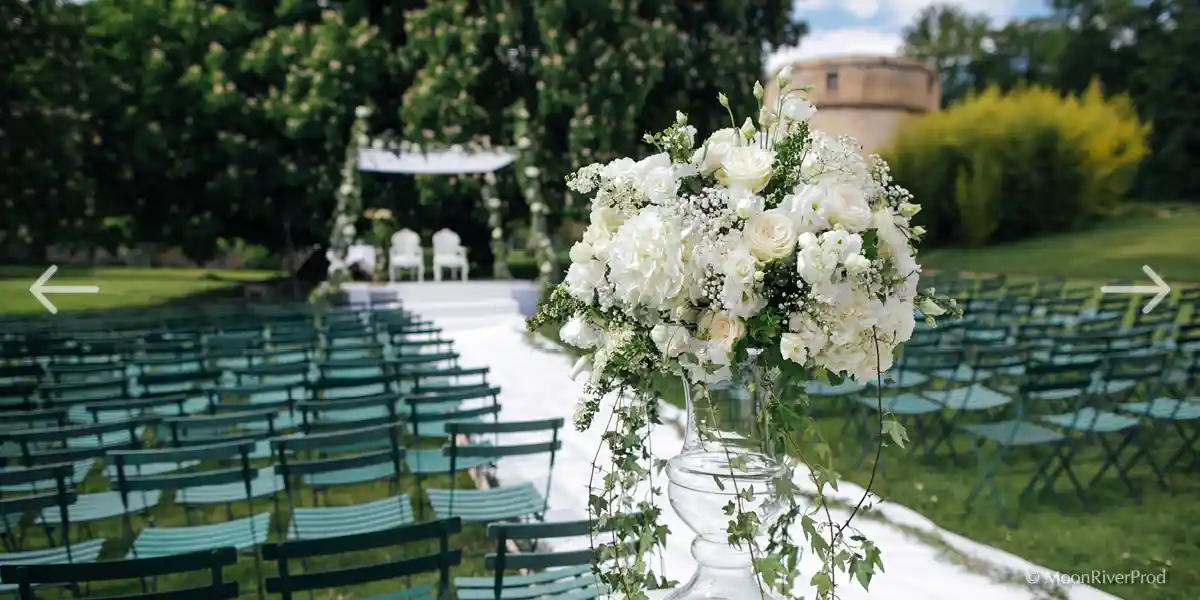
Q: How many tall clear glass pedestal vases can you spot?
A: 1